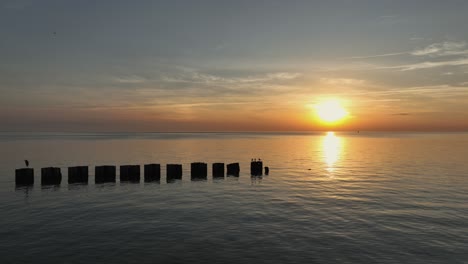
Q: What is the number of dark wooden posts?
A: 12